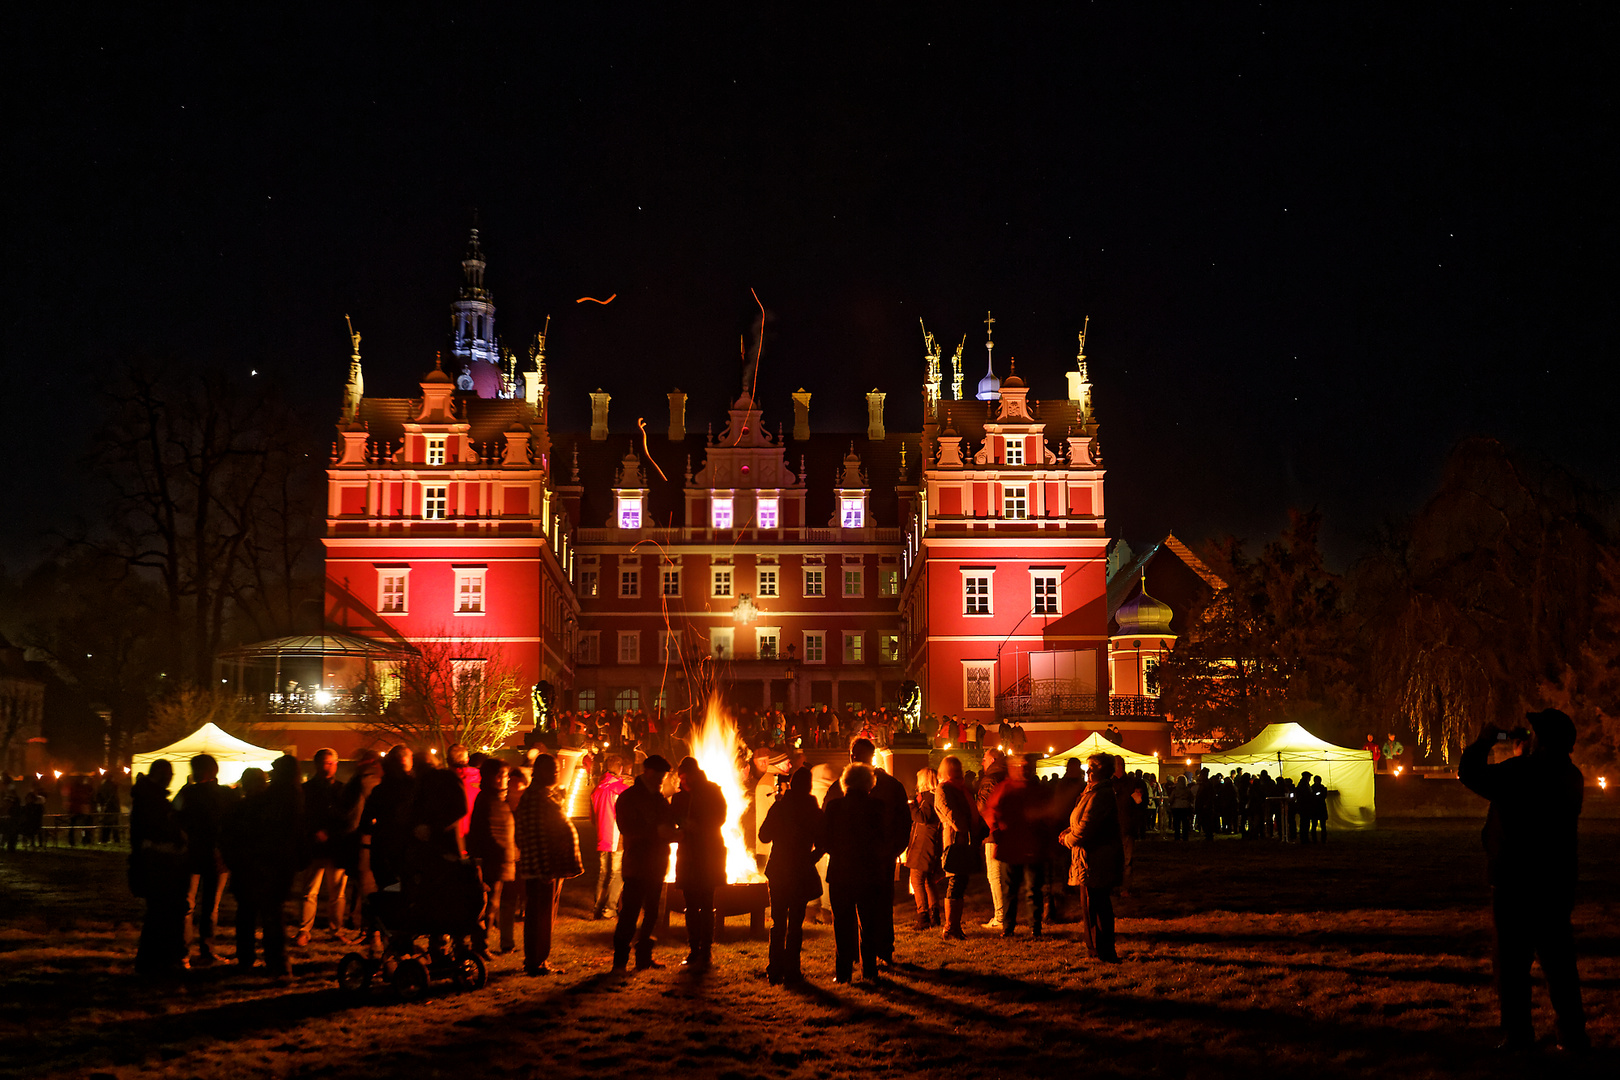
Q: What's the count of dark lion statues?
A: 2